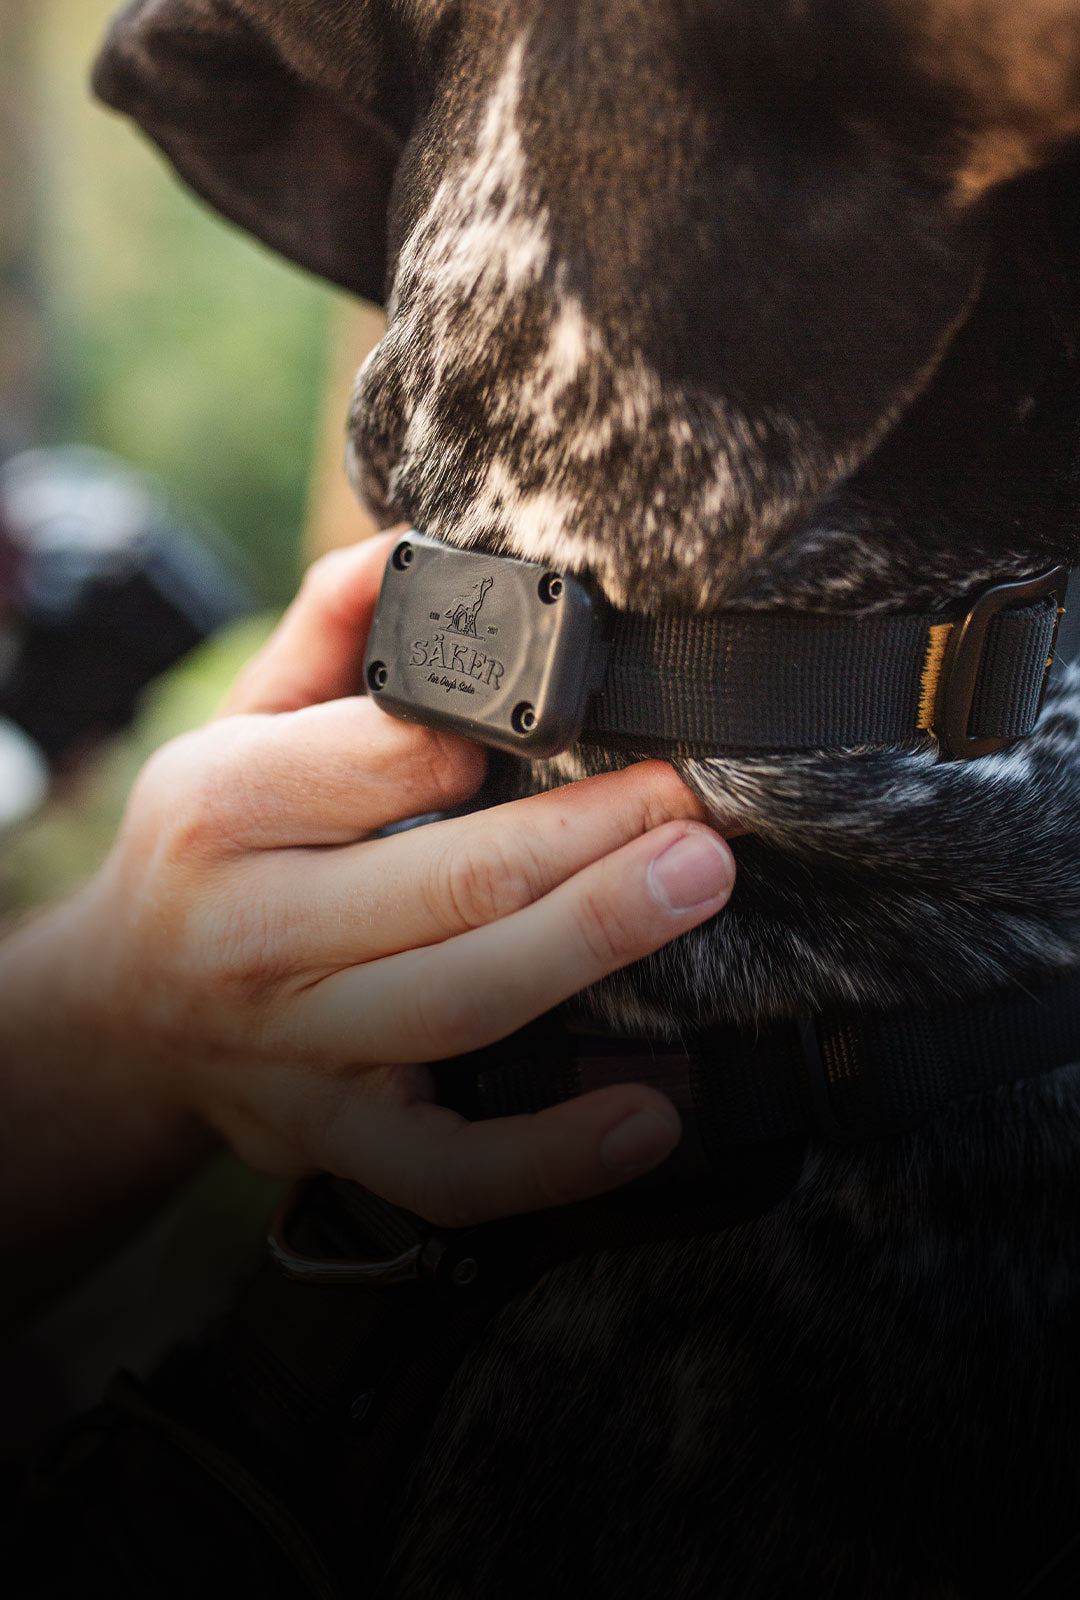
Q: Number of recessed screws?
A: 4